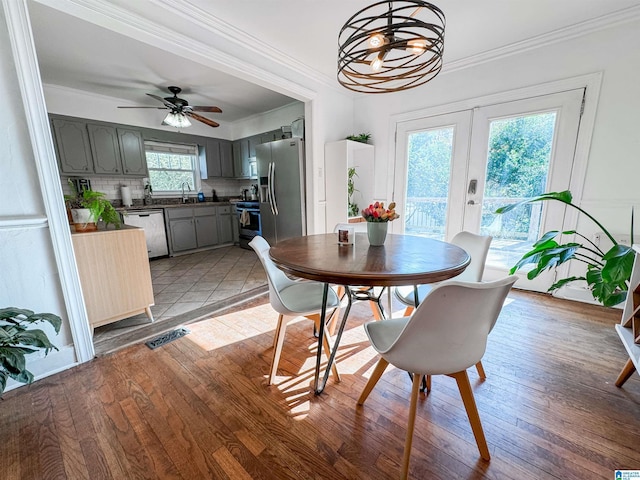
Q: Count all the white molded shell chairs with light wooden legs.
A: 4